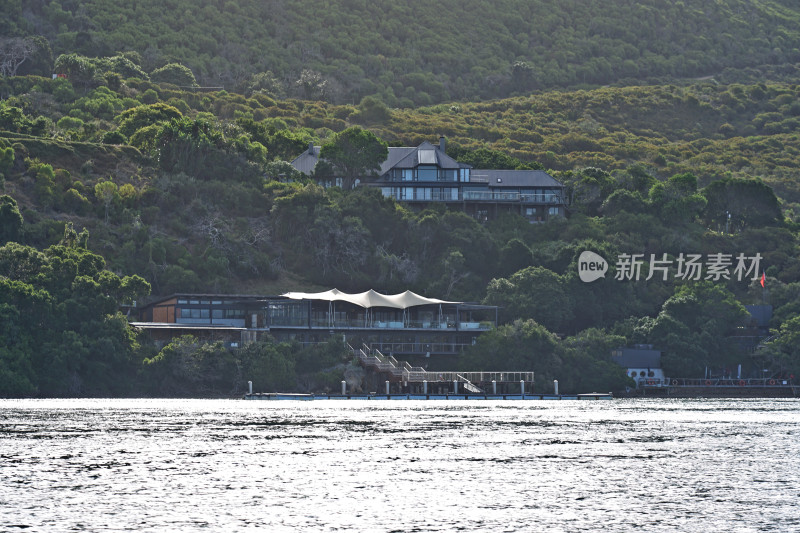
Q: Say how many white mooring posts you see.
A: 8